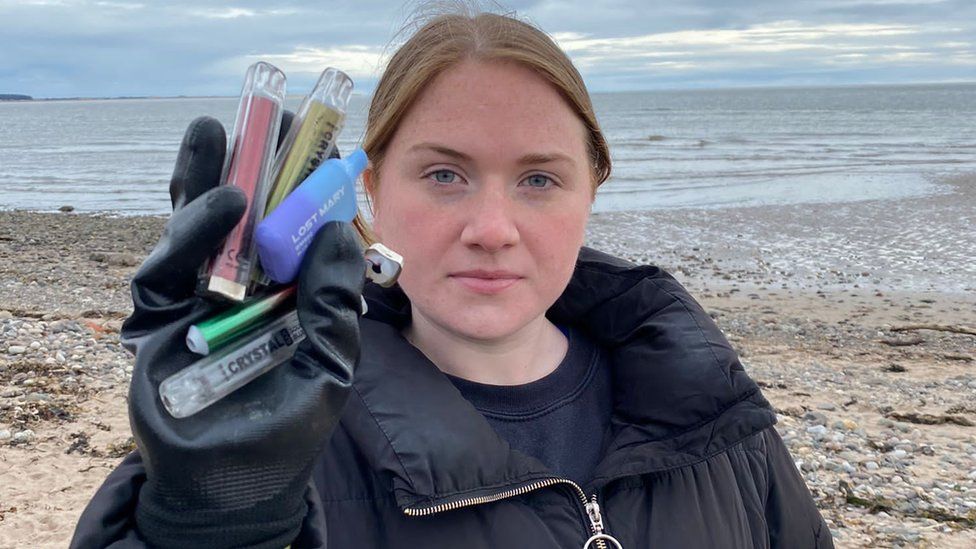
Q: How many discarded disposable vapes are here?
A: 5